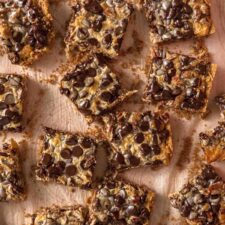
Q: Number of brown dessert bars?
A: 13